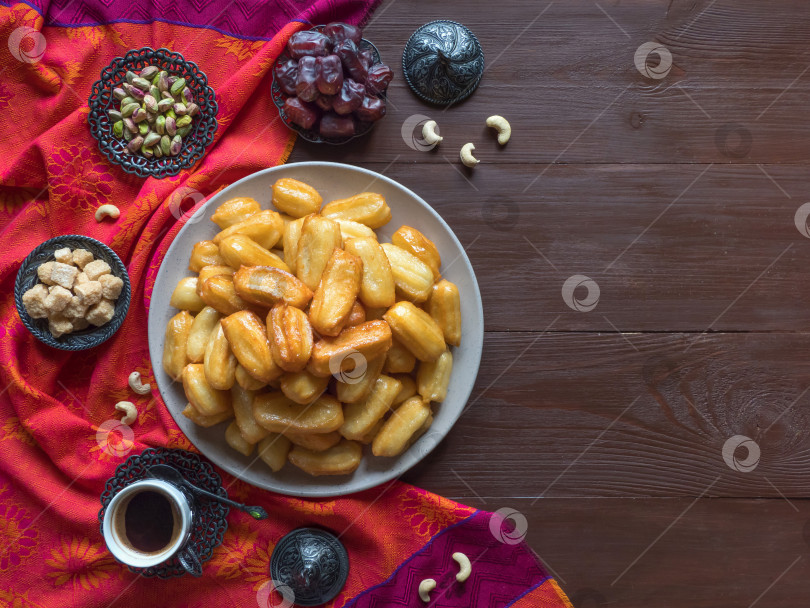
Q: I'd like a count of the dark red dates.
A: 13